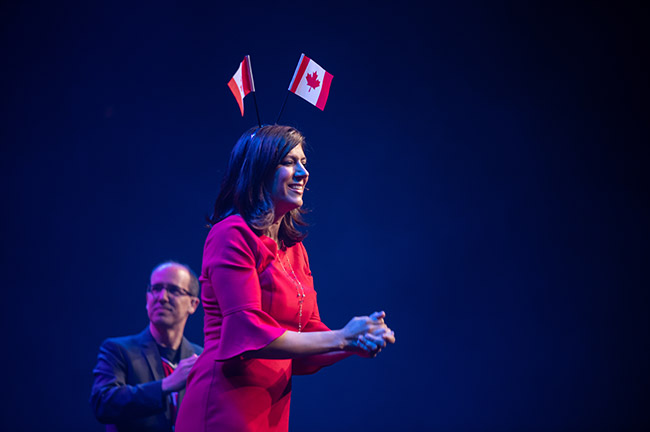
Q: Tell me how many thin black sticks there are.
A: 2